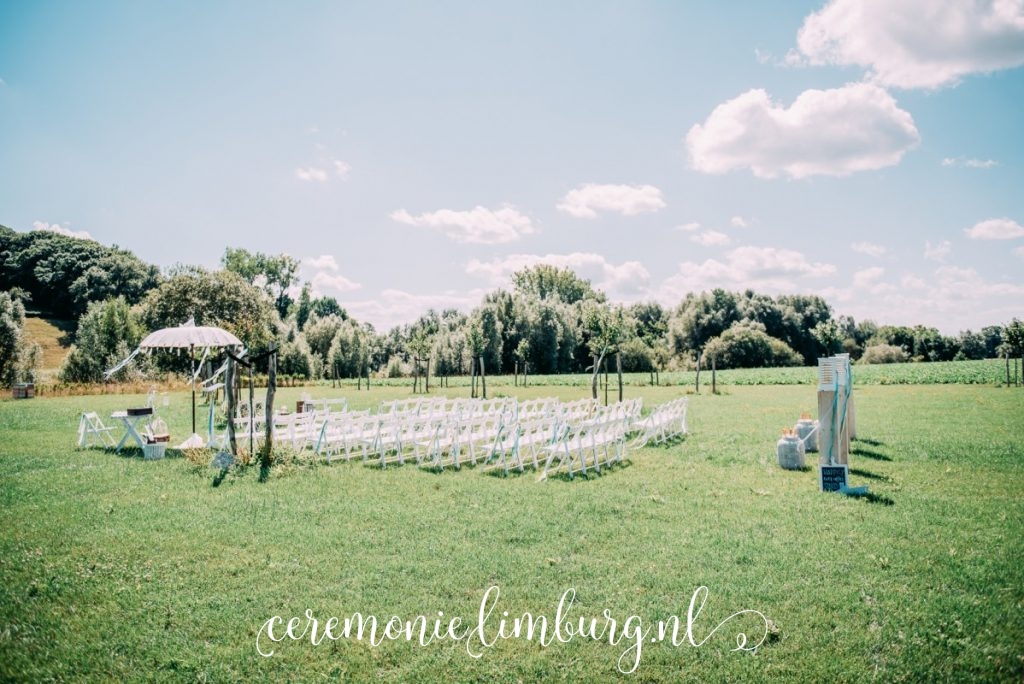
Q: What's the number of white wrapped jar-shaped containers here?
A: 2